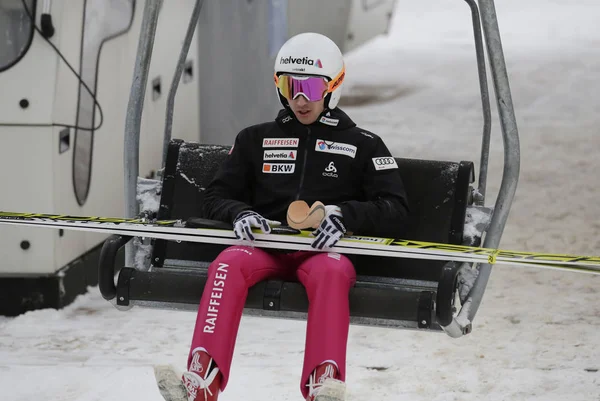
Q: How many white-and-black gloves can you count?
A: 2